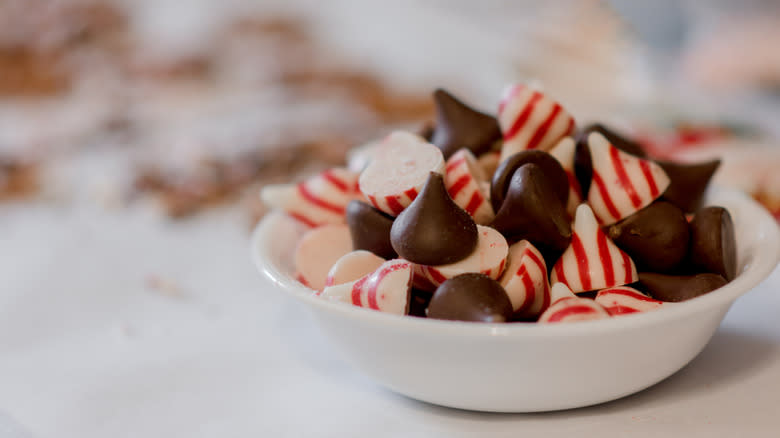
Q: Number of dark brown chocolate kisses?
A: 11